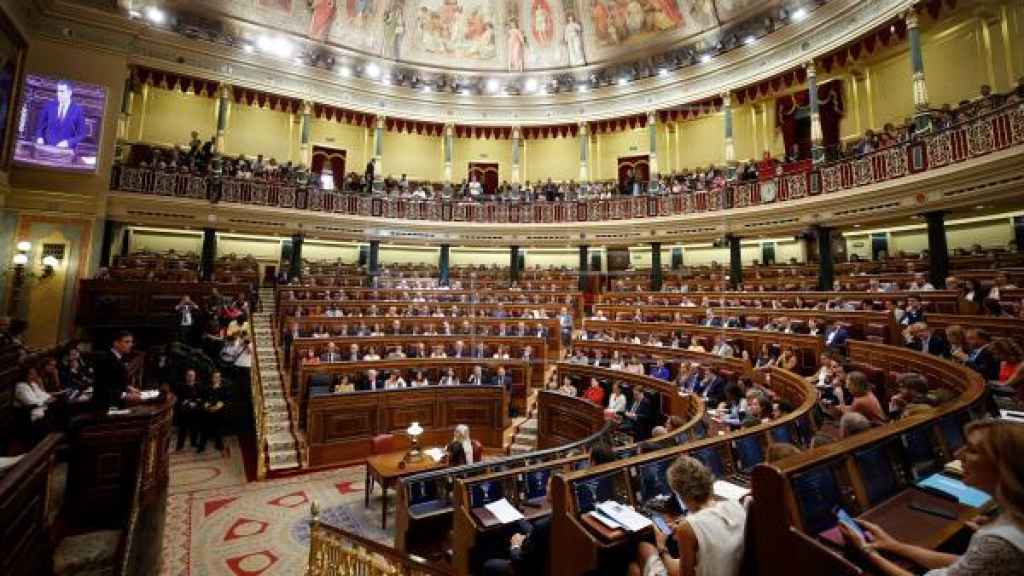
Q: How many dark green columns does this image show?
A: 11